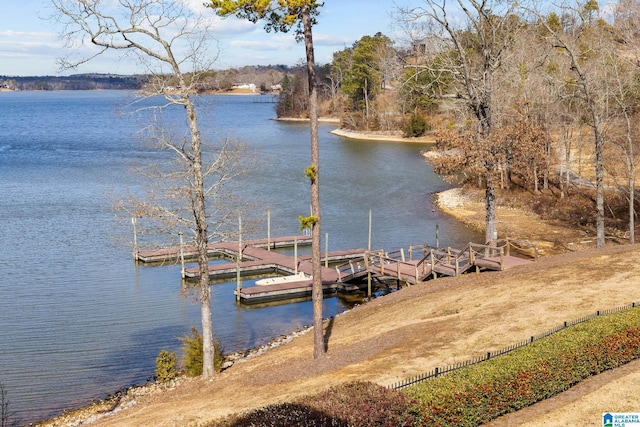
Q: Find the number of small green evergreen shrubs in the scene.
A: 2